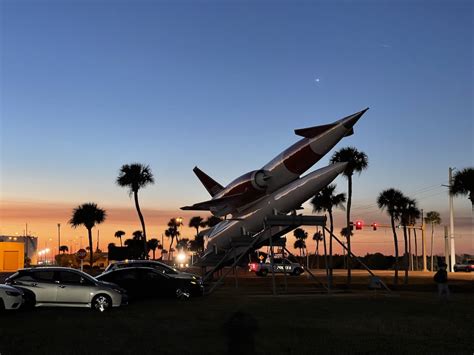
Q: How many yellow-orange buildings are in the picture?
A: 1